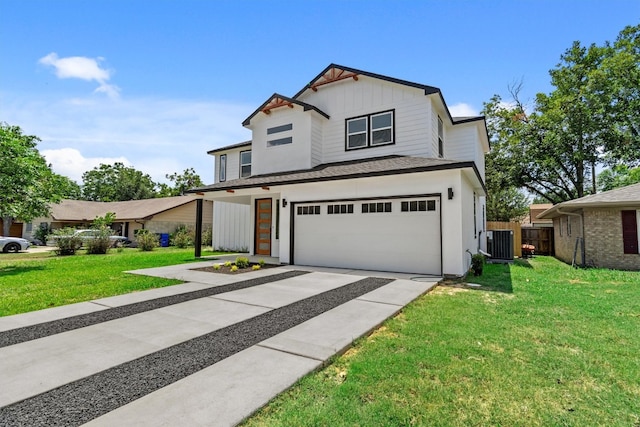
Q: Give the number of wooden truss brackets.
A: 2